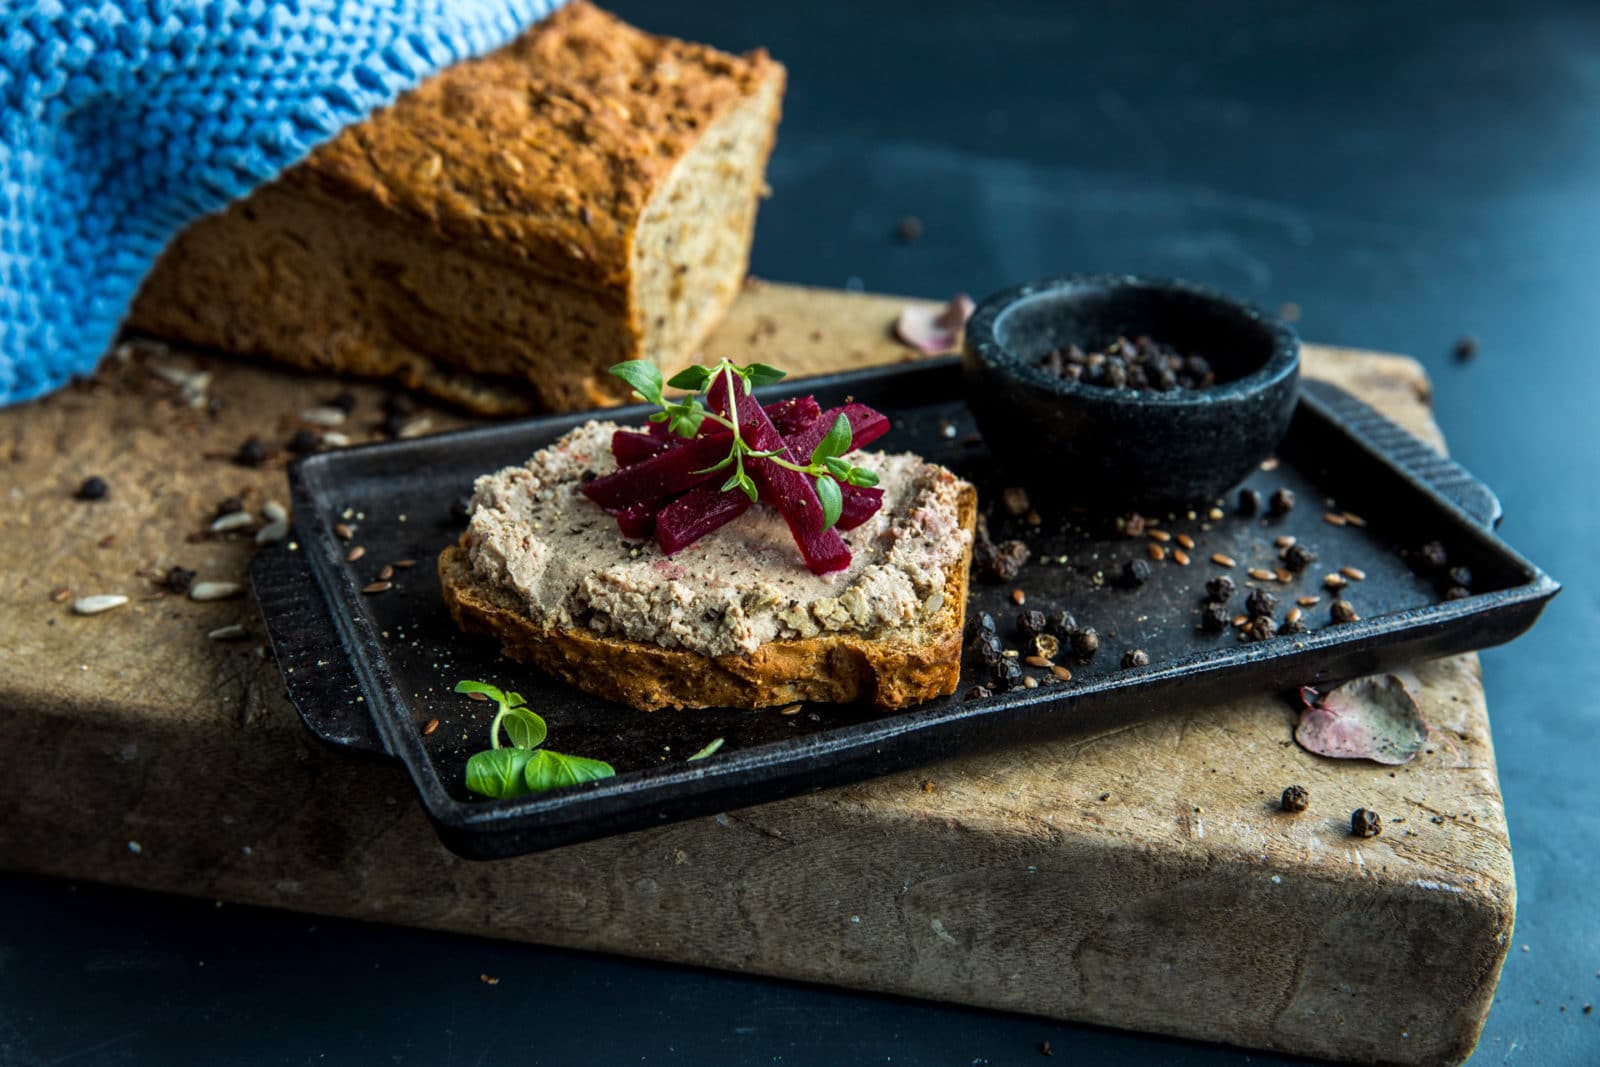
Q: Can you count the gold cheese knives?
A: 0